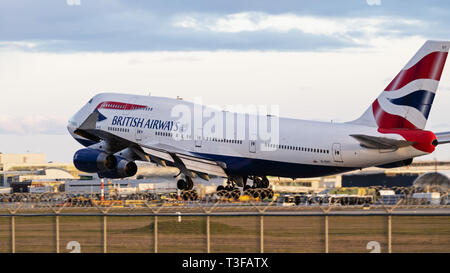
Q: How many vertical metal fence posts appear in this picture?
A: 8